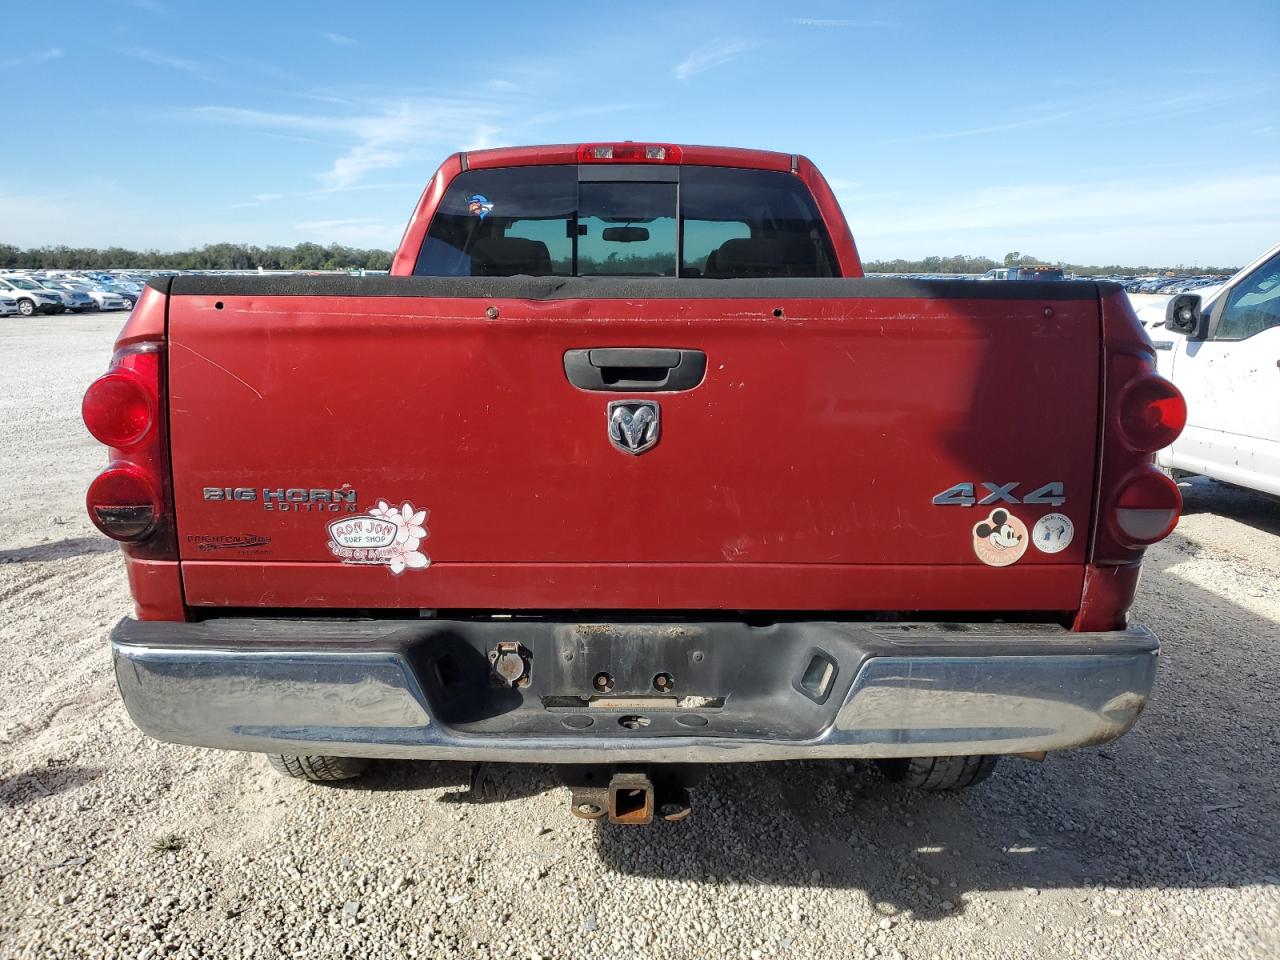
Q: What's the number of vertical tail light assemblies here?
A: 2